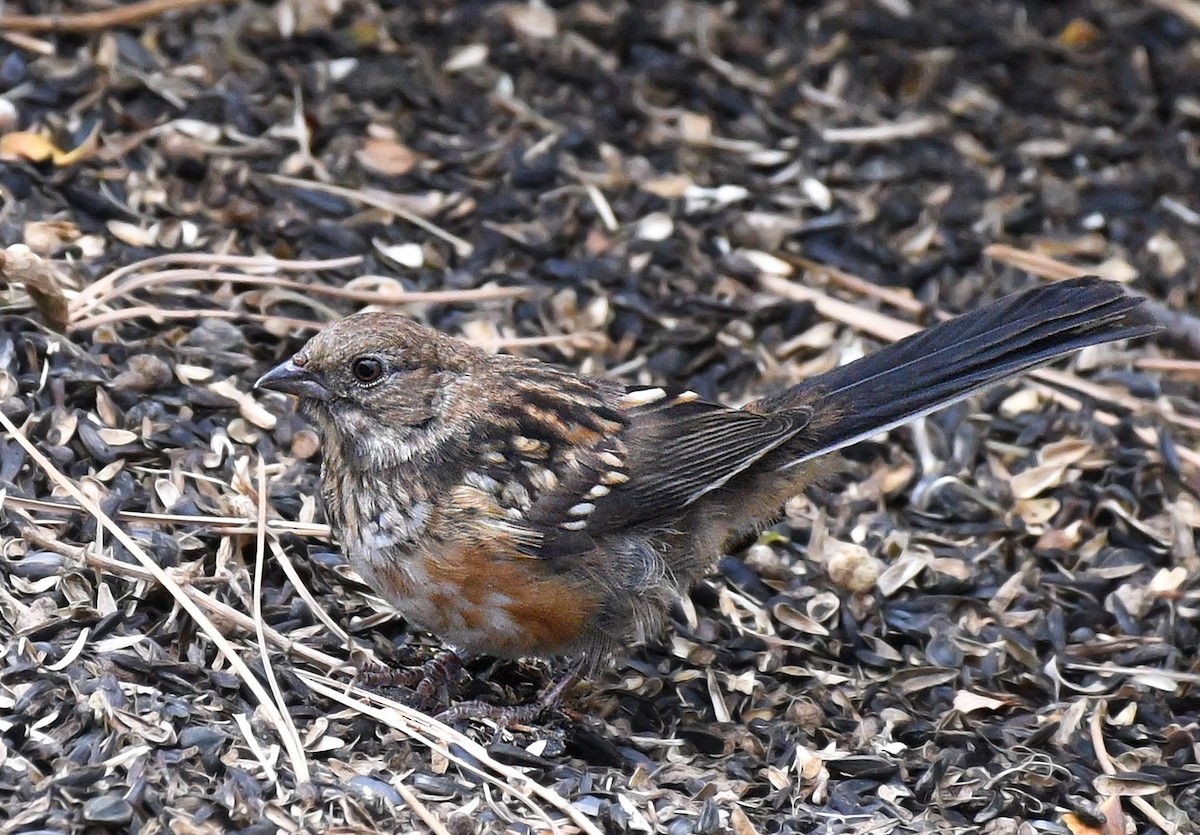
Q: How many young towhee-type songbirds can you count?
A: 1